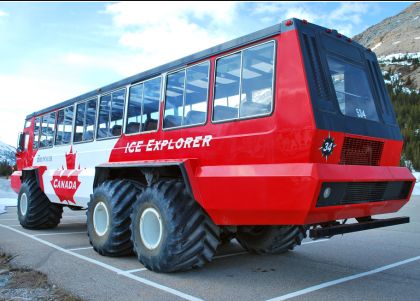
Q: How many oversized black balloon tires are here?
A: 4